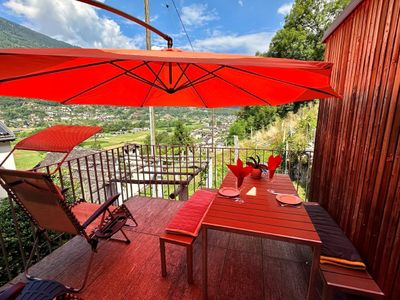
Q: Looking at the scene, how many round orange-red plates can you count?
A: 2